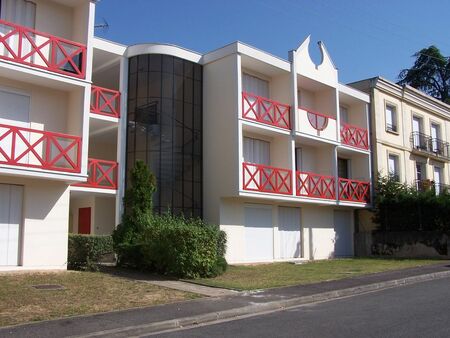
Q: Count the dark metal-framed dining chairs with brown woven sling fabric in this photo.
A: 0